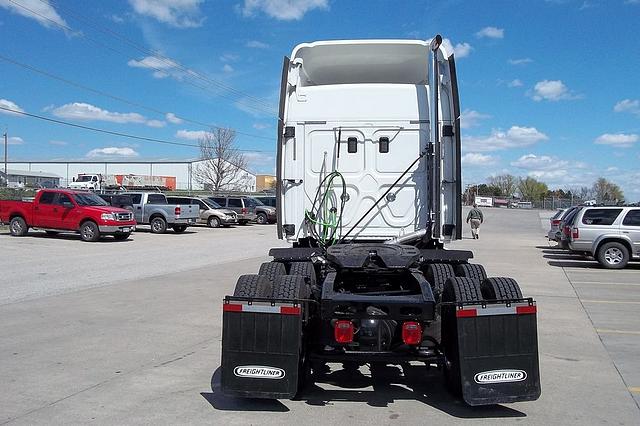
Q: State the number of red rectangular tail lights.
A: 2